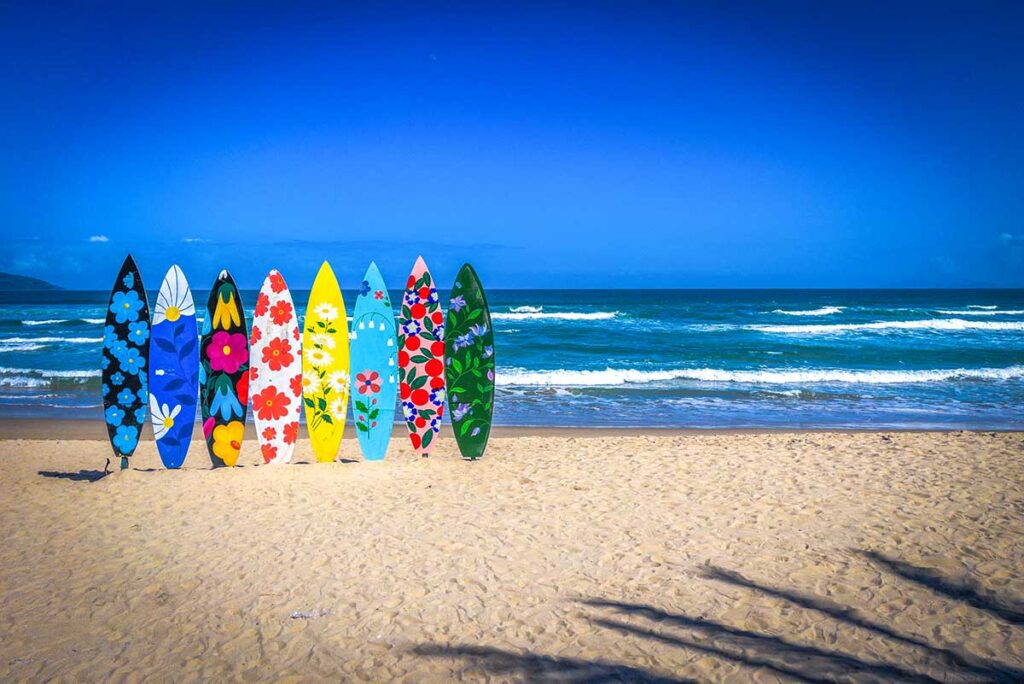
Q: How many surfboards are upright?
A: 8